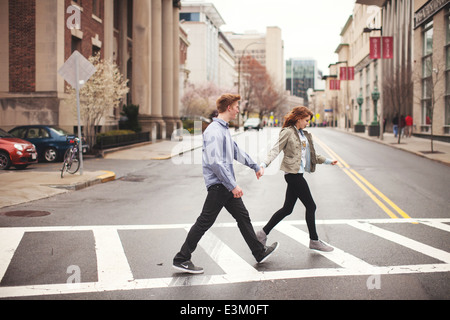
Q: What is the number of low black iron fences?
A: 1